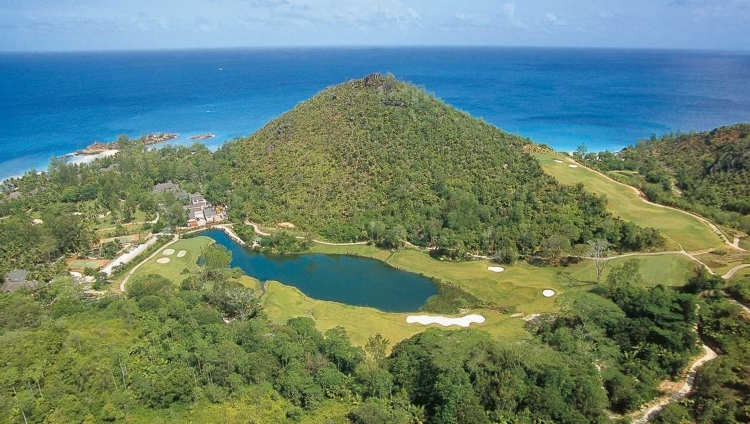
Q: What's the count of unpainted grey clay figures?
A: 0